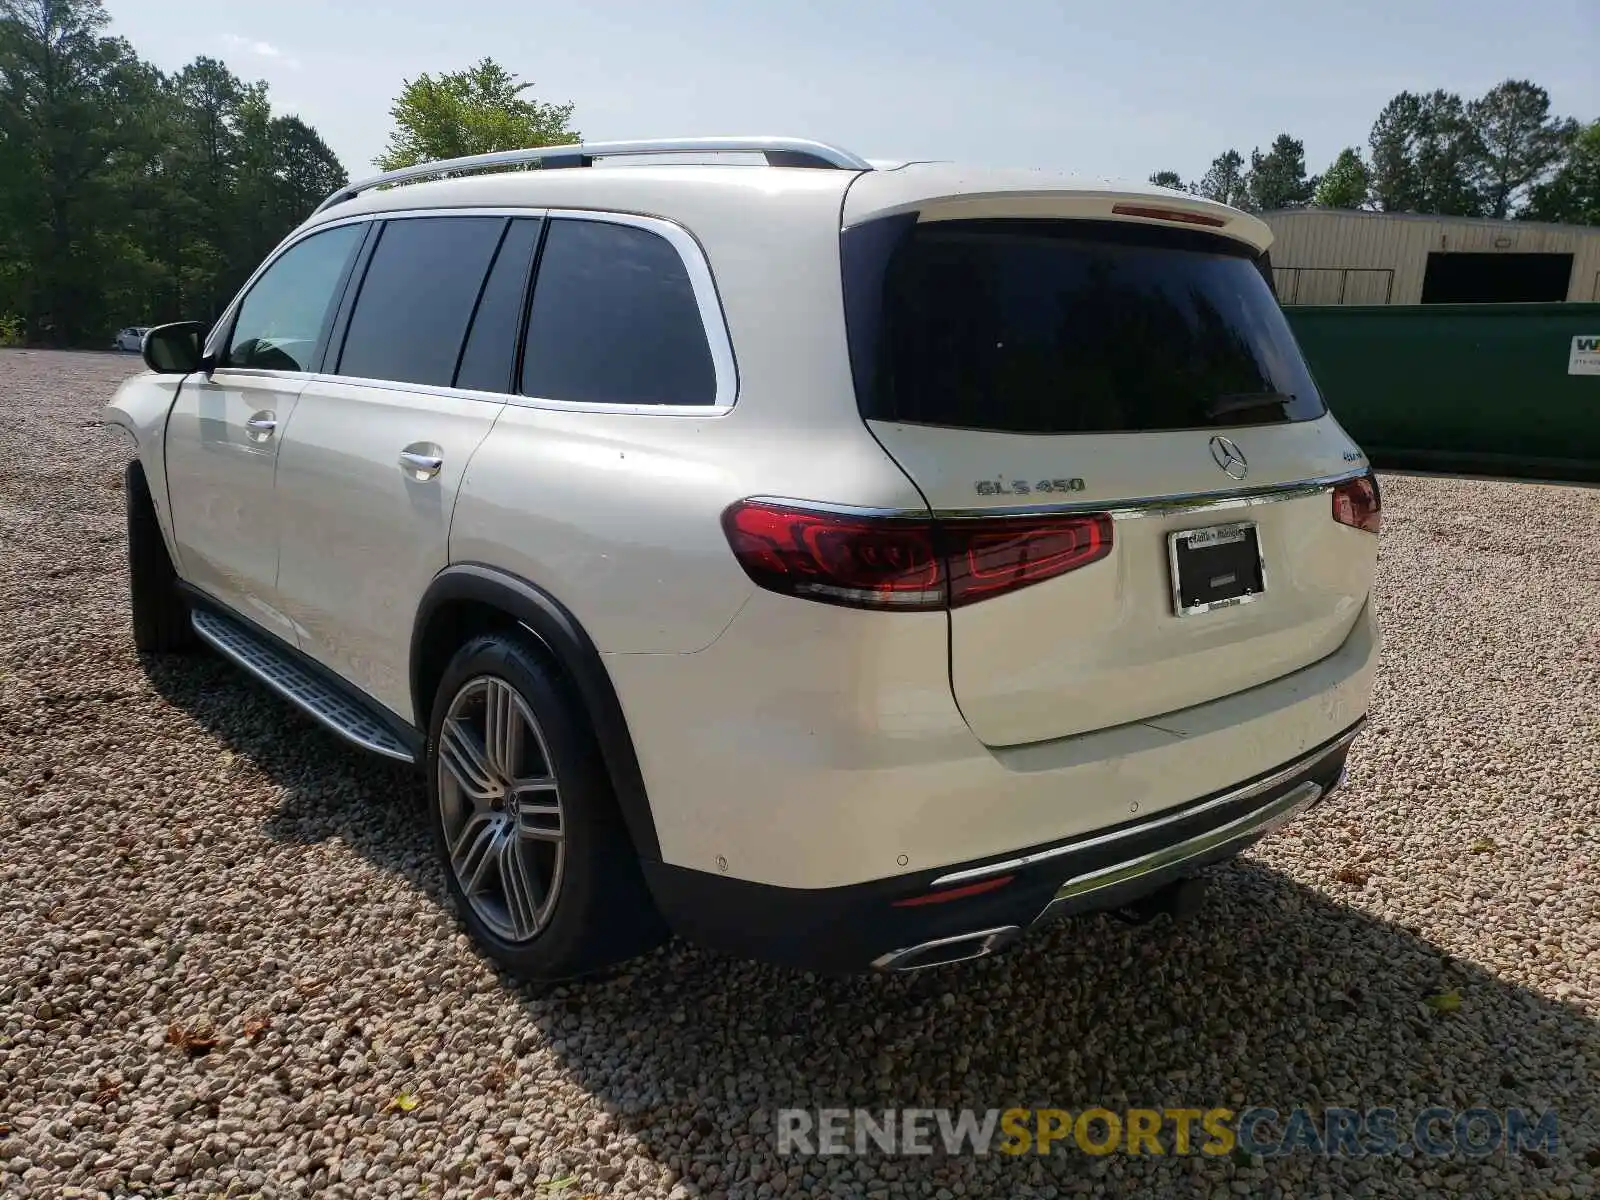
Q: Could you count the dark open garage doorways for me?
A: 1